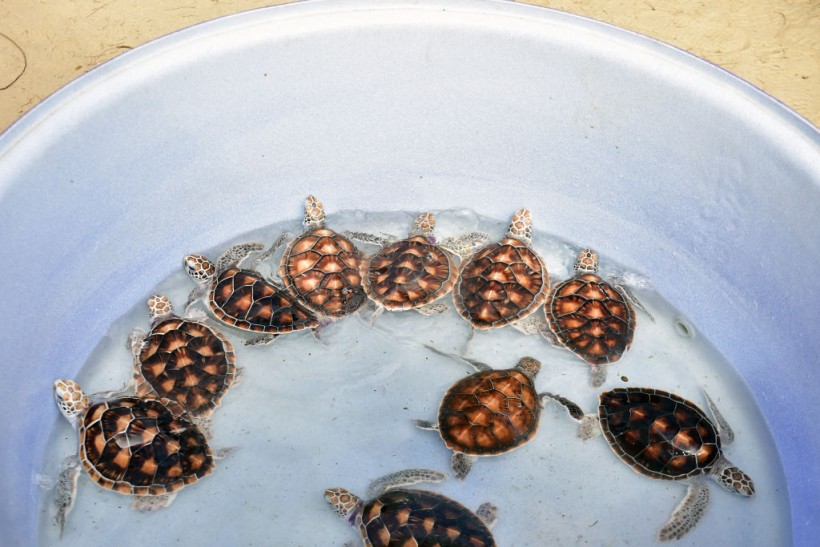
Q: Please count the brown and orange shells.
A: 10